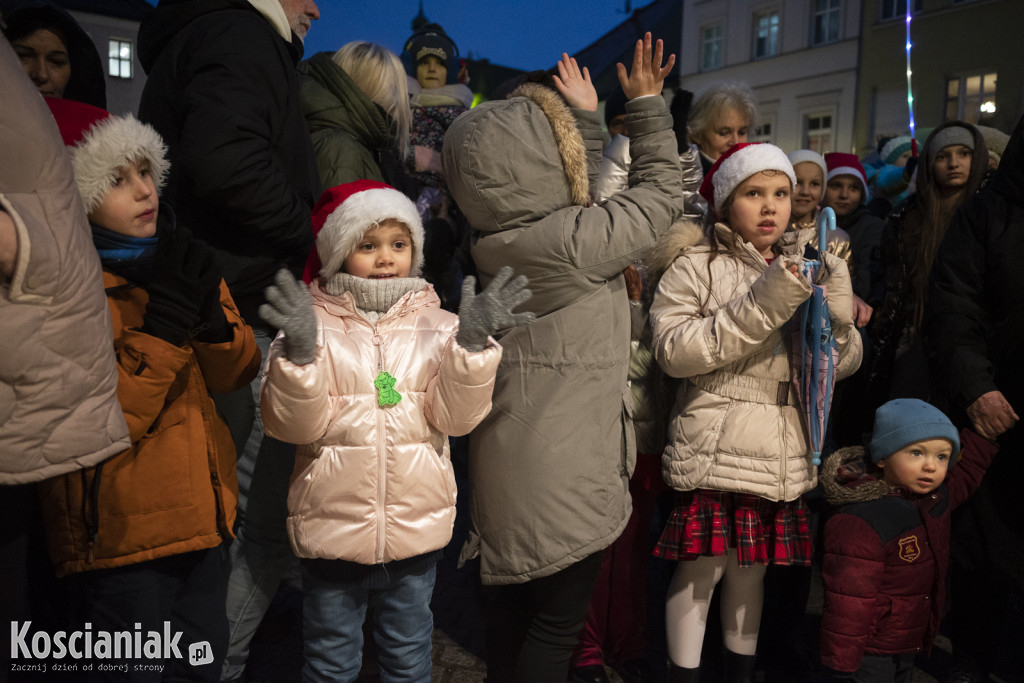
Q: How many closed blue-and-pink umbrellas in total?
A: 1